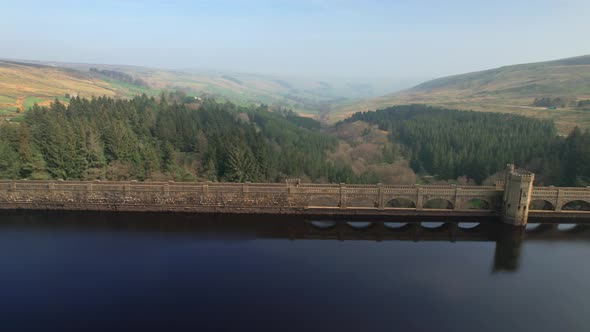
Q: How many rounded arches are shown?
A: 7